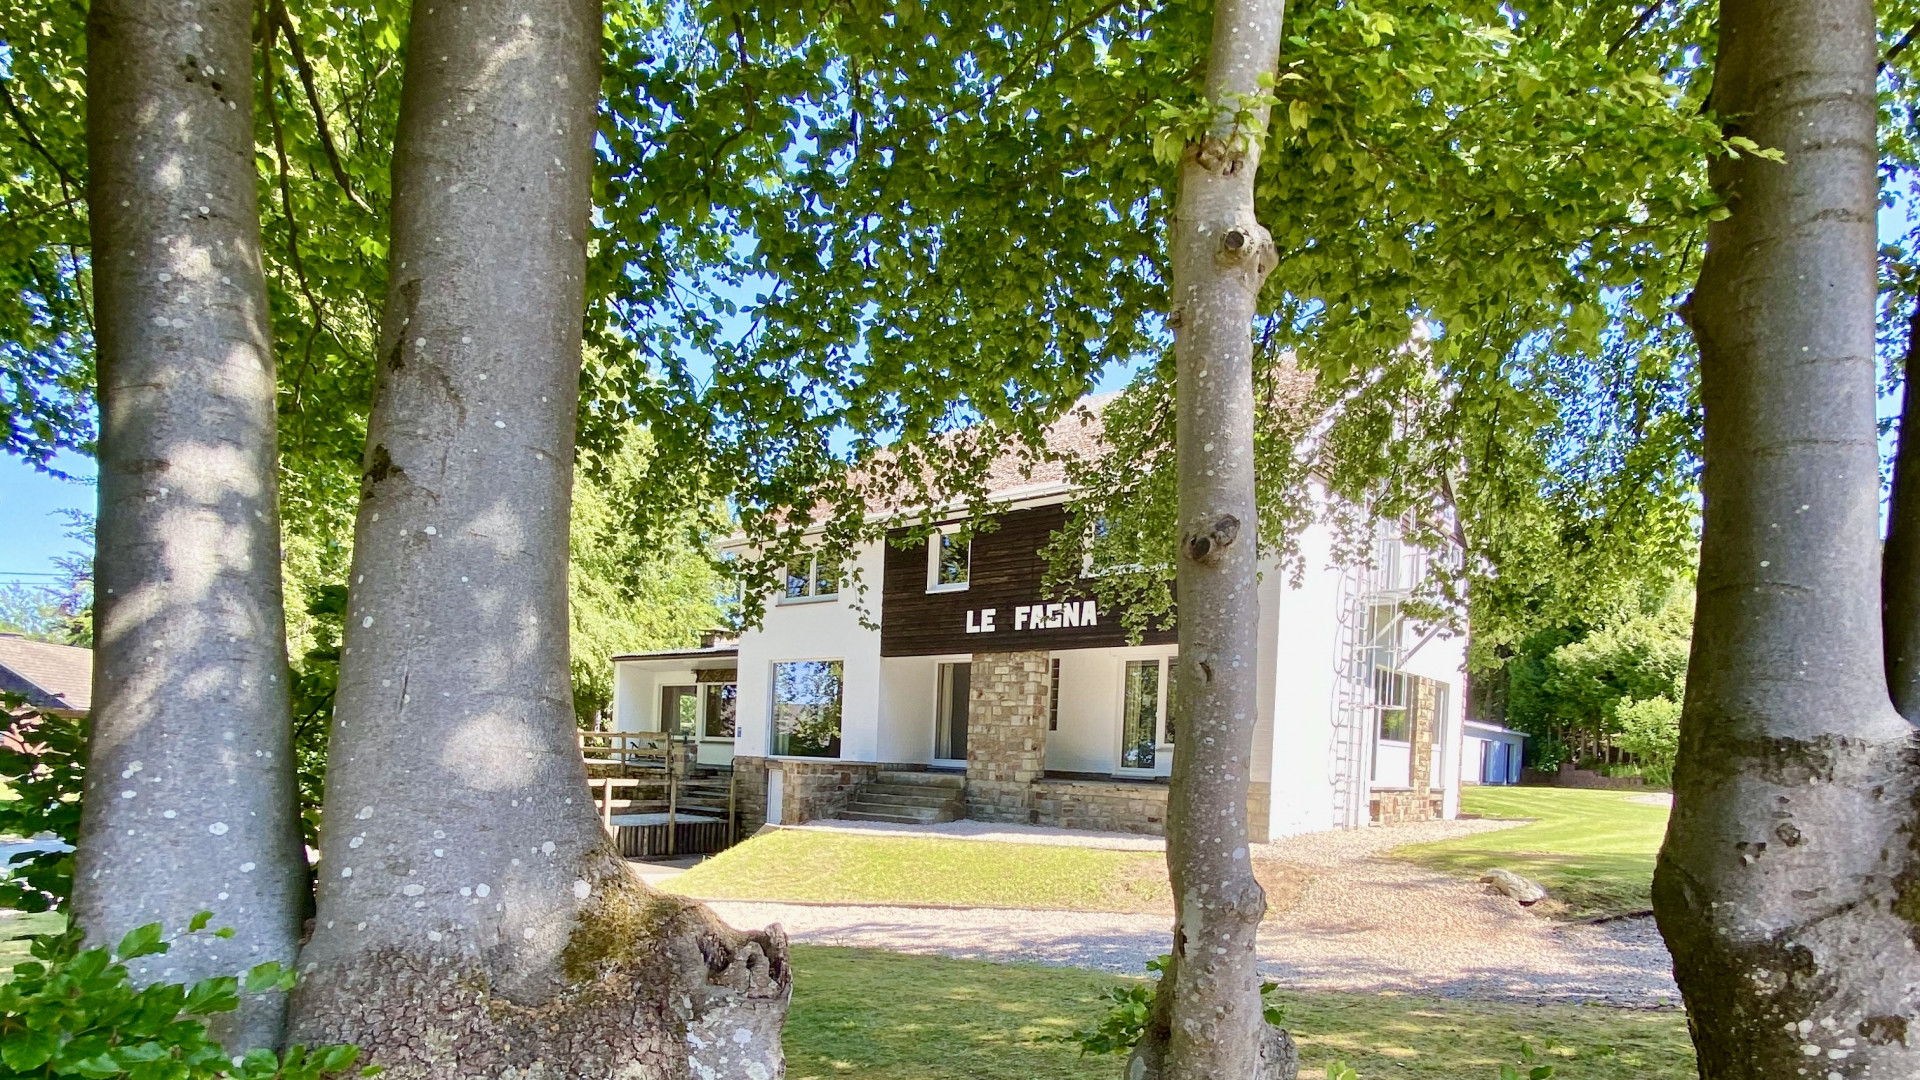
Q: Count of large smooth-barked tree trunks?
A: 4